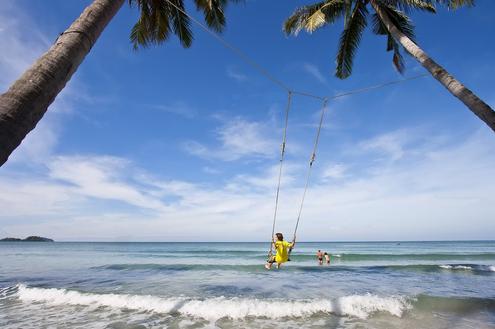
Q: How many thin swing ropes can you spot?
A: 2